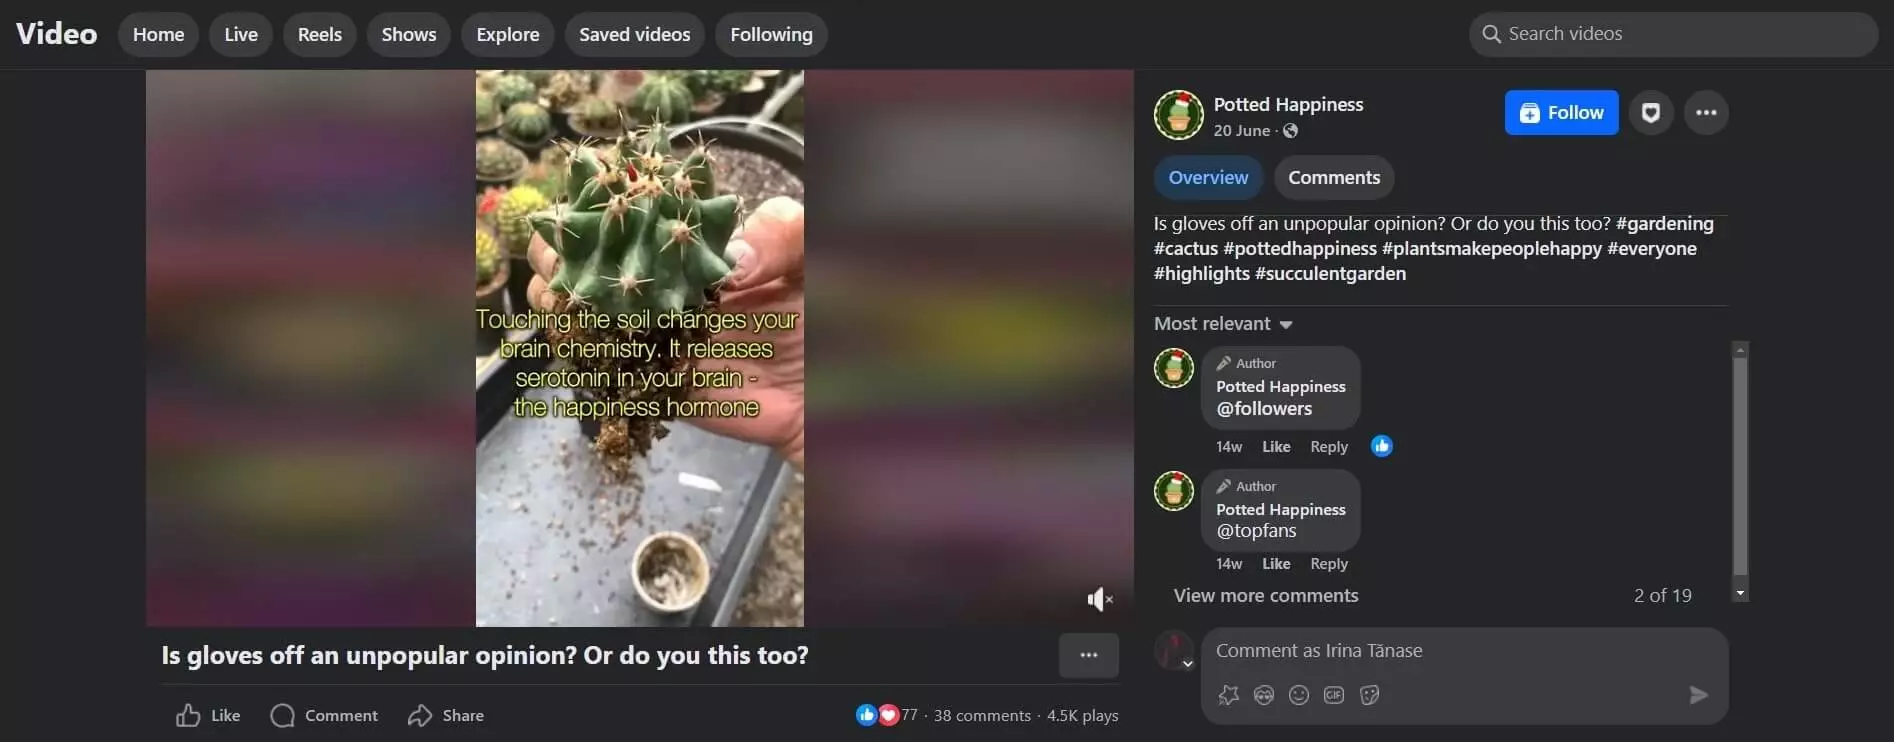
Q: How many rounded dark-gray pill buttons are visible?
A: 8